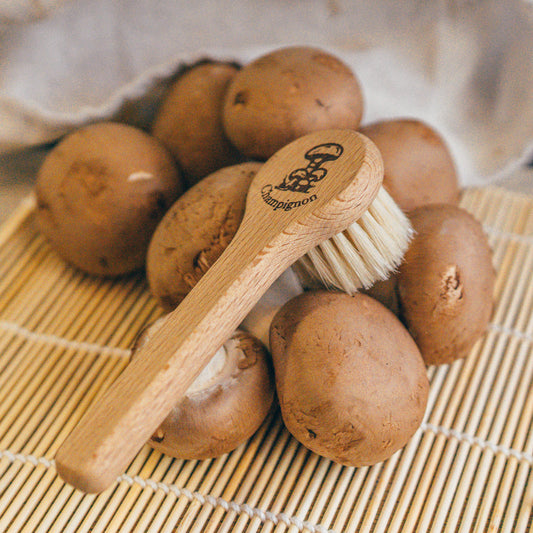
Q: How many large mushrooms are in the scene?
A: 8